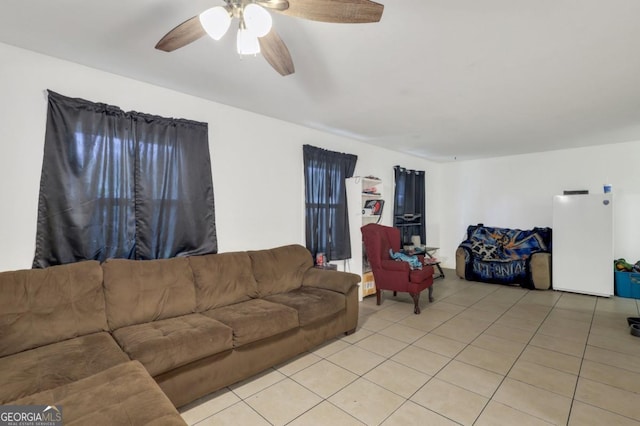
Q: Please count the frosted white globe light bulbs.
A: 3